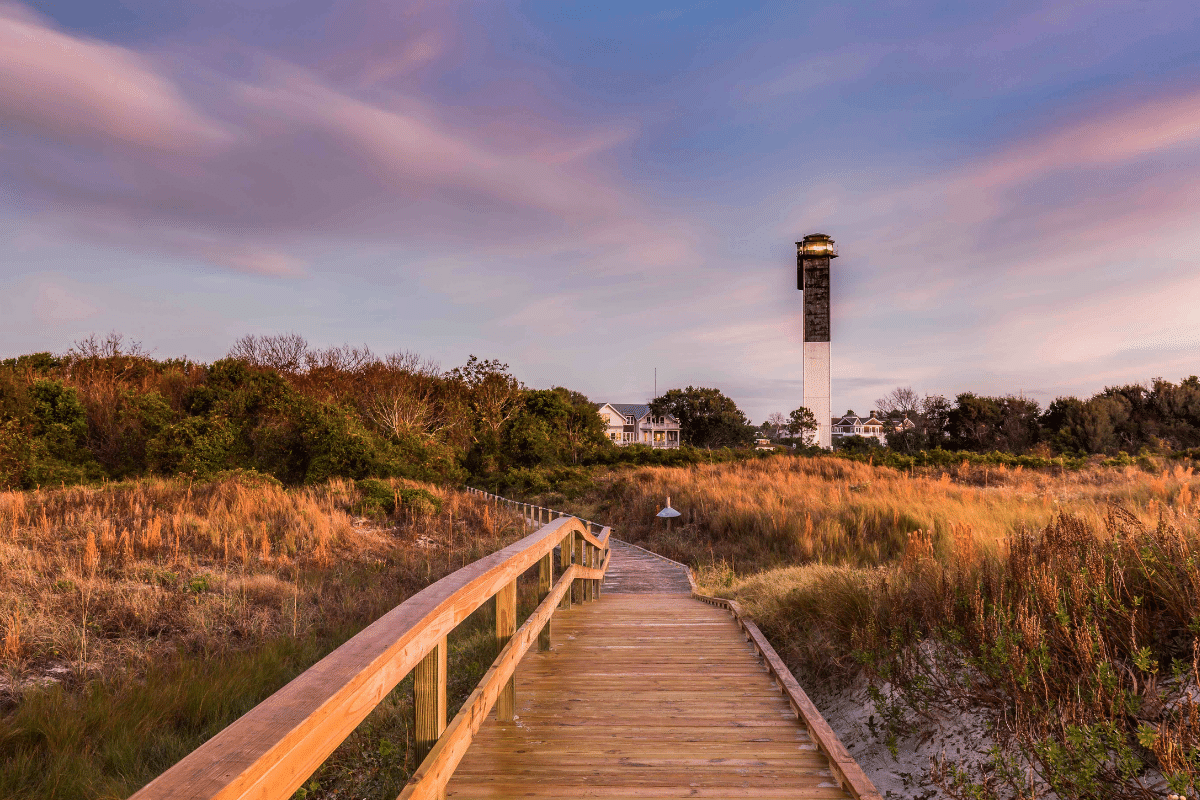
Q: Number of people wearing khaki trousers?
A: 0